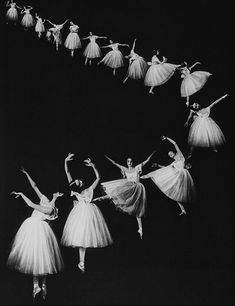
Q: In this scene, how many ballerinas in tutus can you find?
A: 15